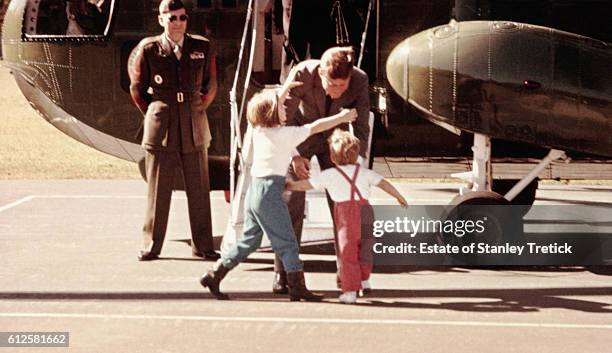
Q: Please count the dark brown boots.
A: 2